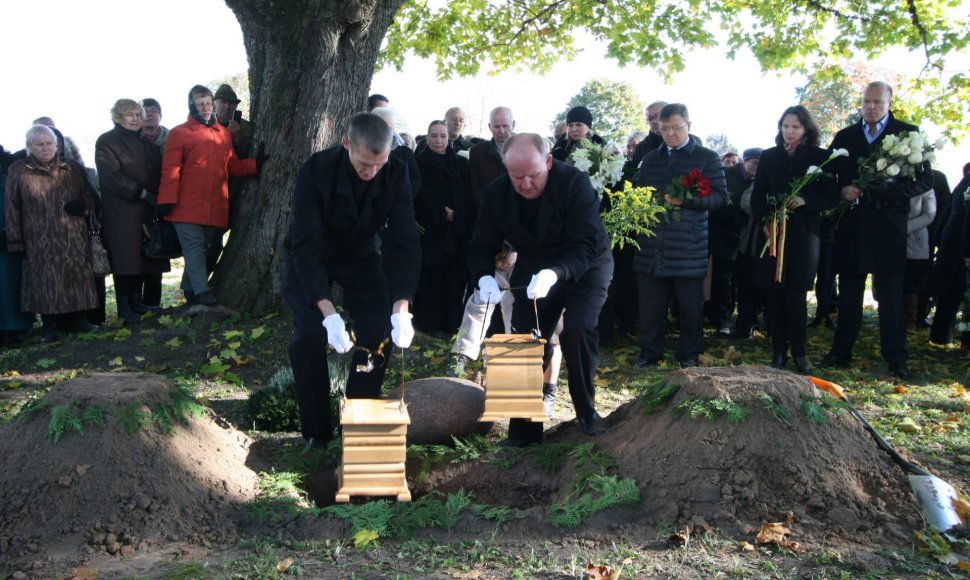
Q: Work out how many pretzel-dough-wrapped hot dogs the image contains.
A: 0